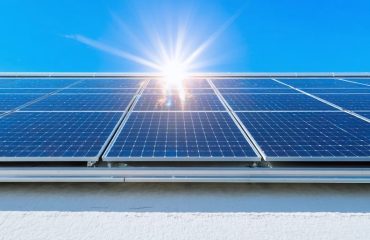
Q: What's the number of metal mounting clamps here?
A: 2